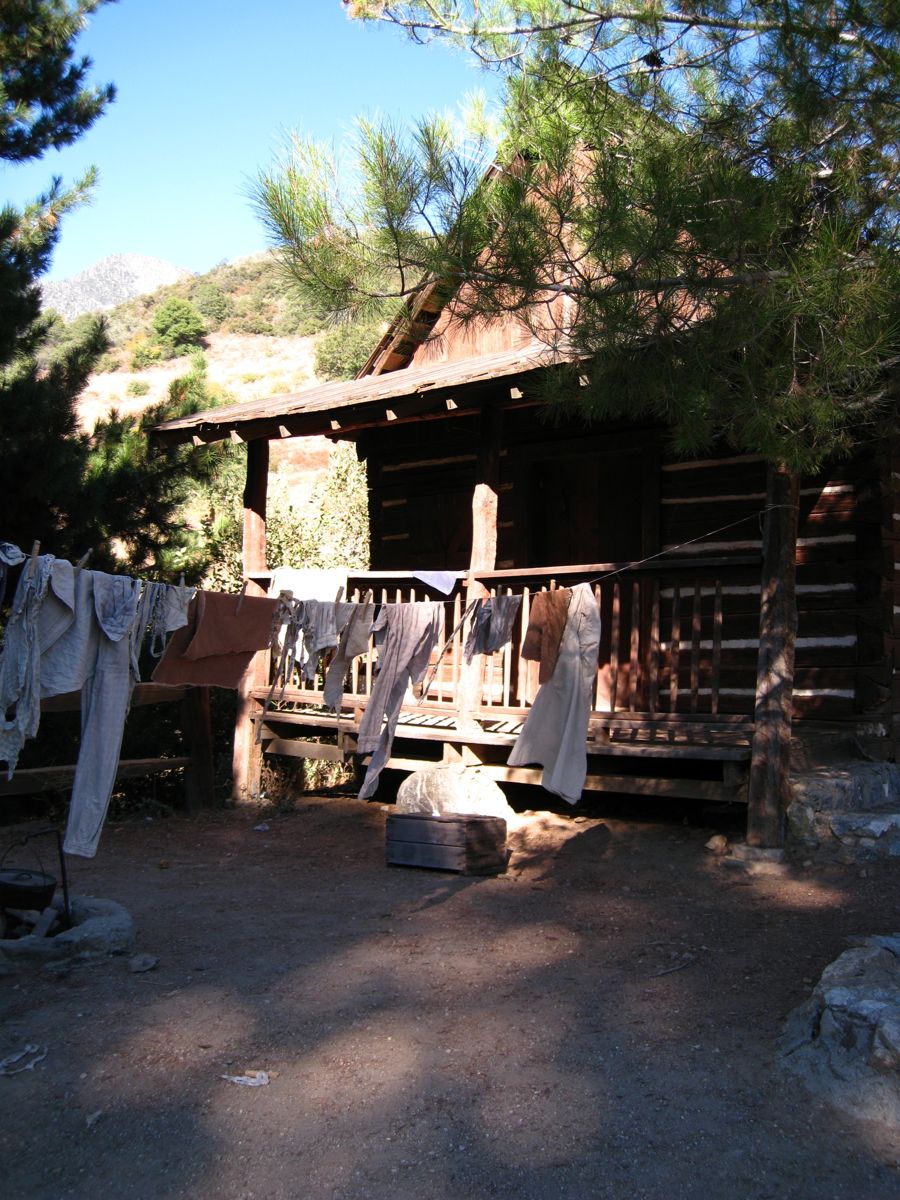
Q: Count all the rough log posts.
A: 3